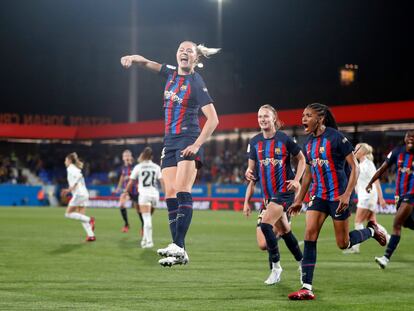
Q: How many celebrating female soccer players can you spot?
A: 4